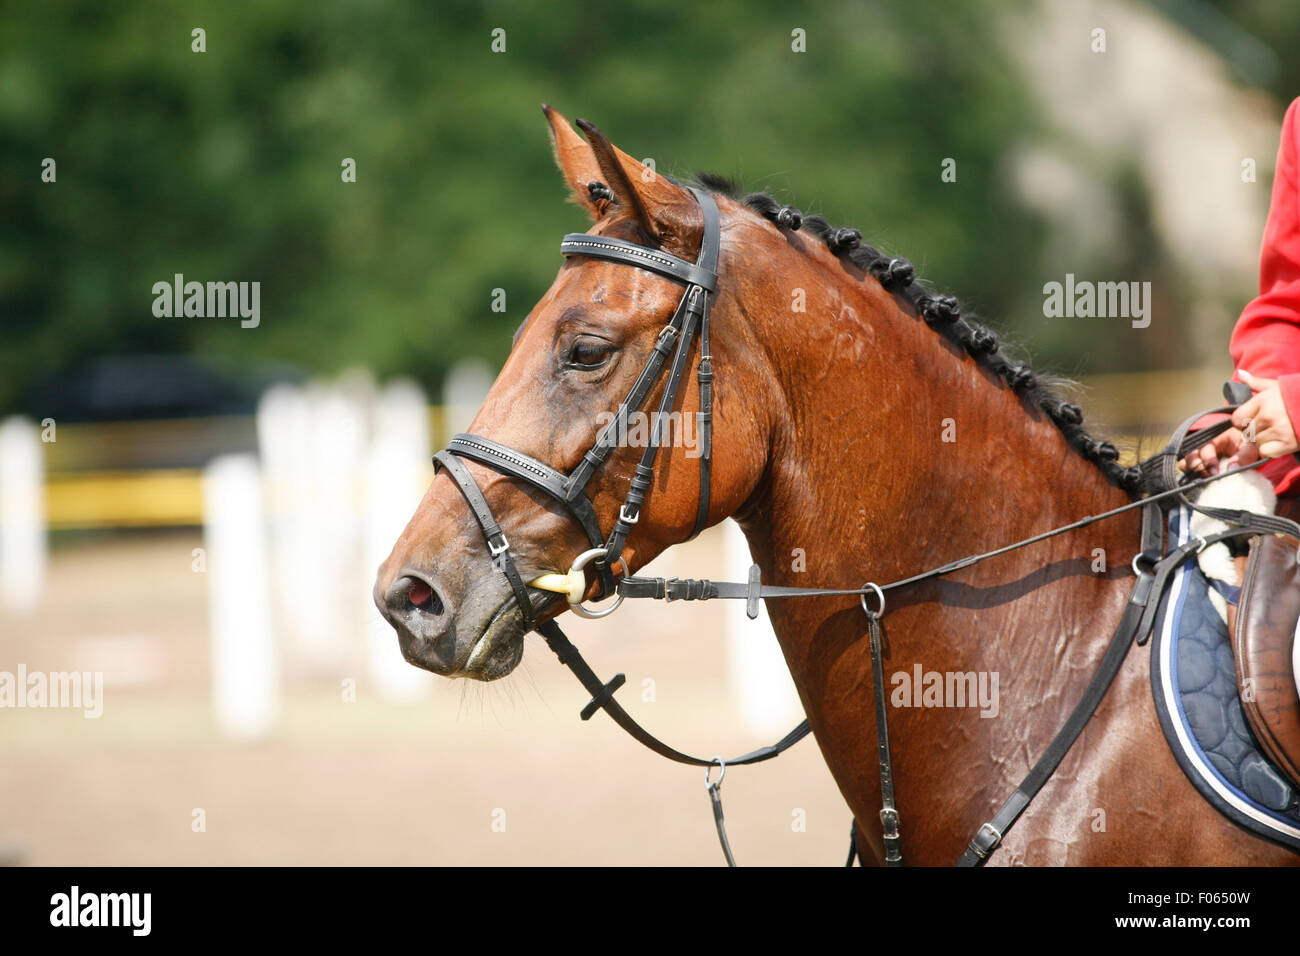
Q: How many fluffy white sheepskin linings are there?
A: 1